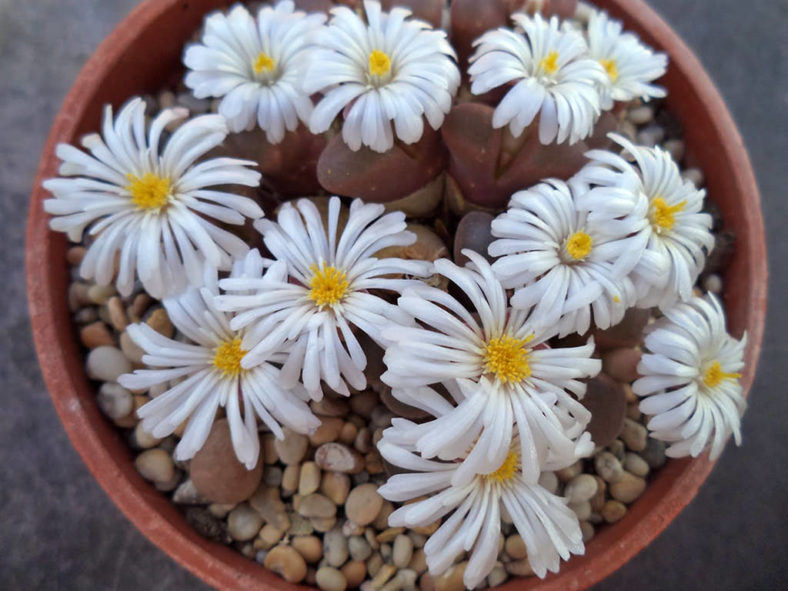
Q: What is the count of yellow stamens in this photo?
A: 12